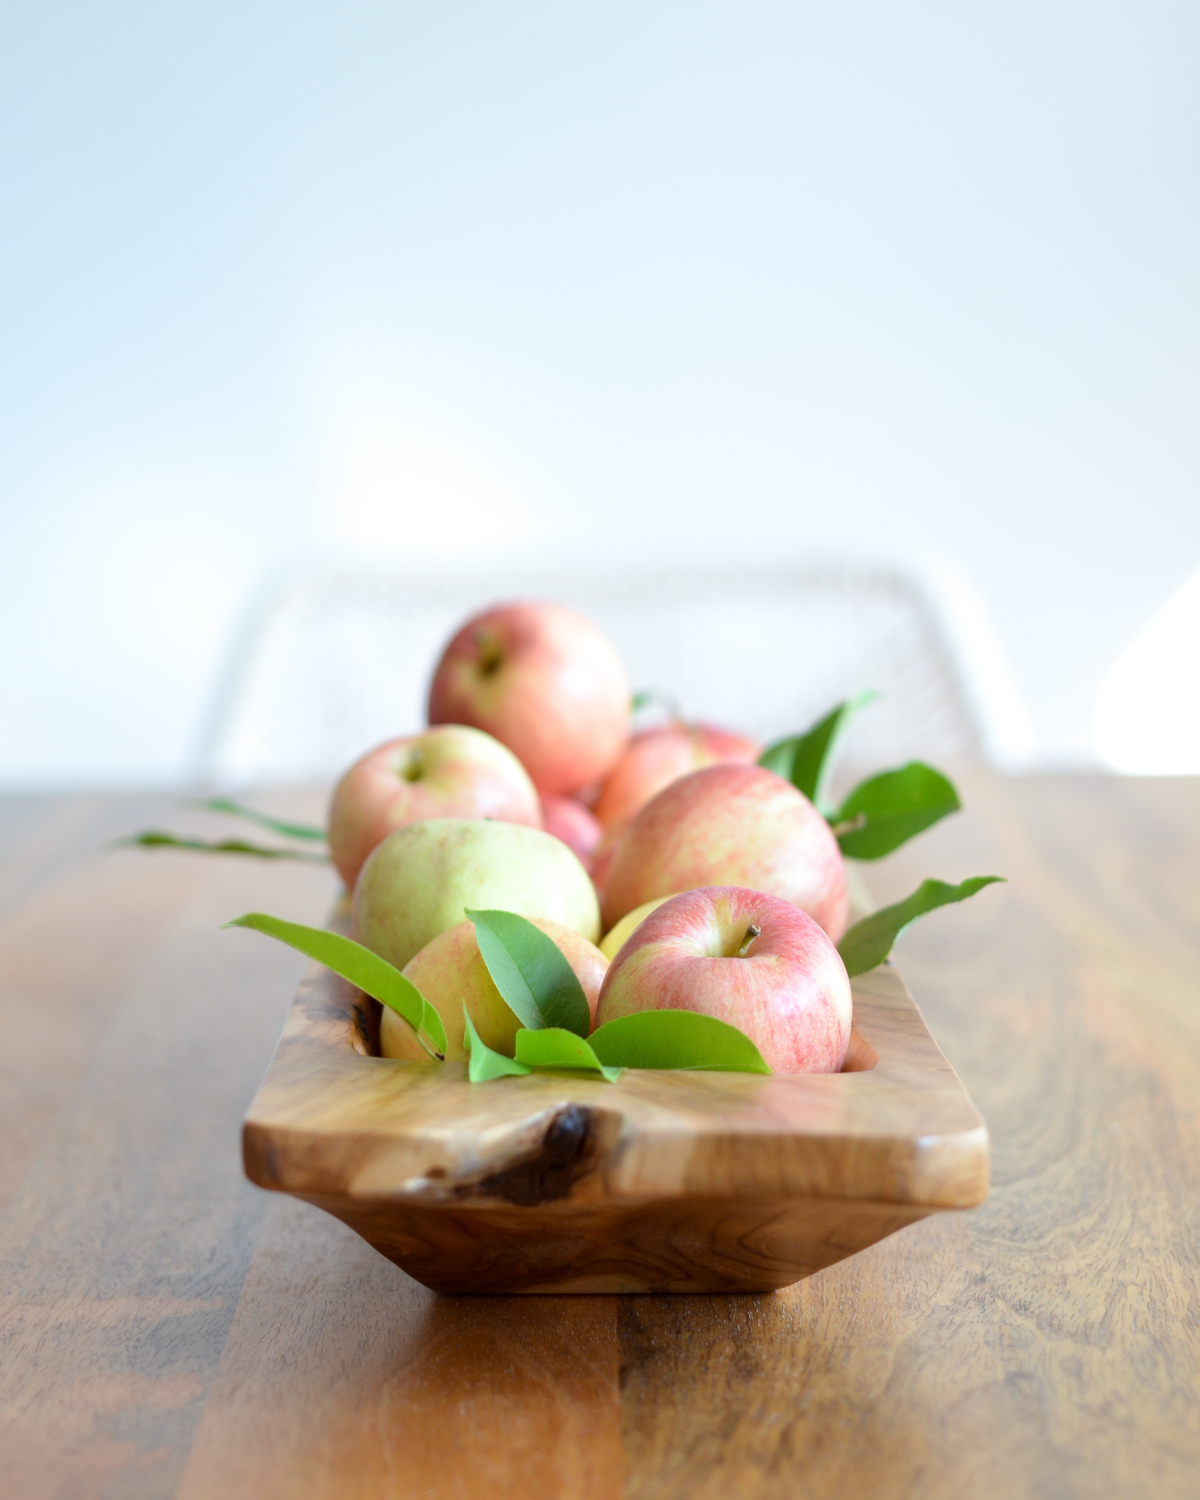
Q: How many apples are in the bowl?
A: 9